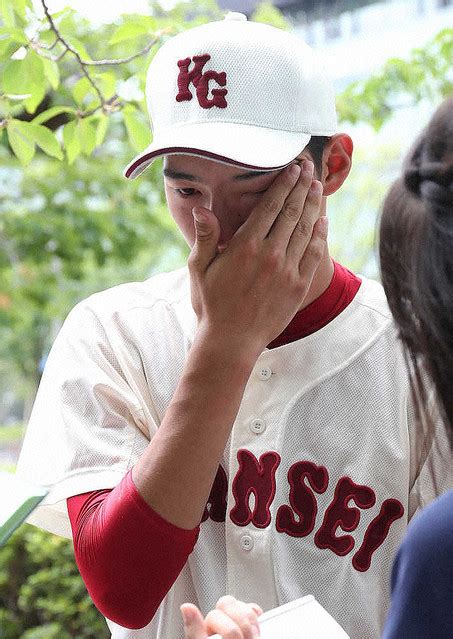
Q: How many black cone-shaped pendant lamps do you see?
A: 0